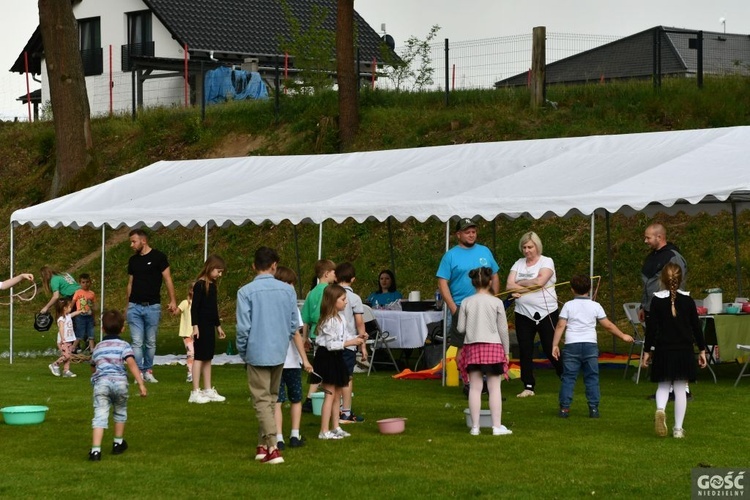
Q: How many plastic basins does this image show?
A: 4